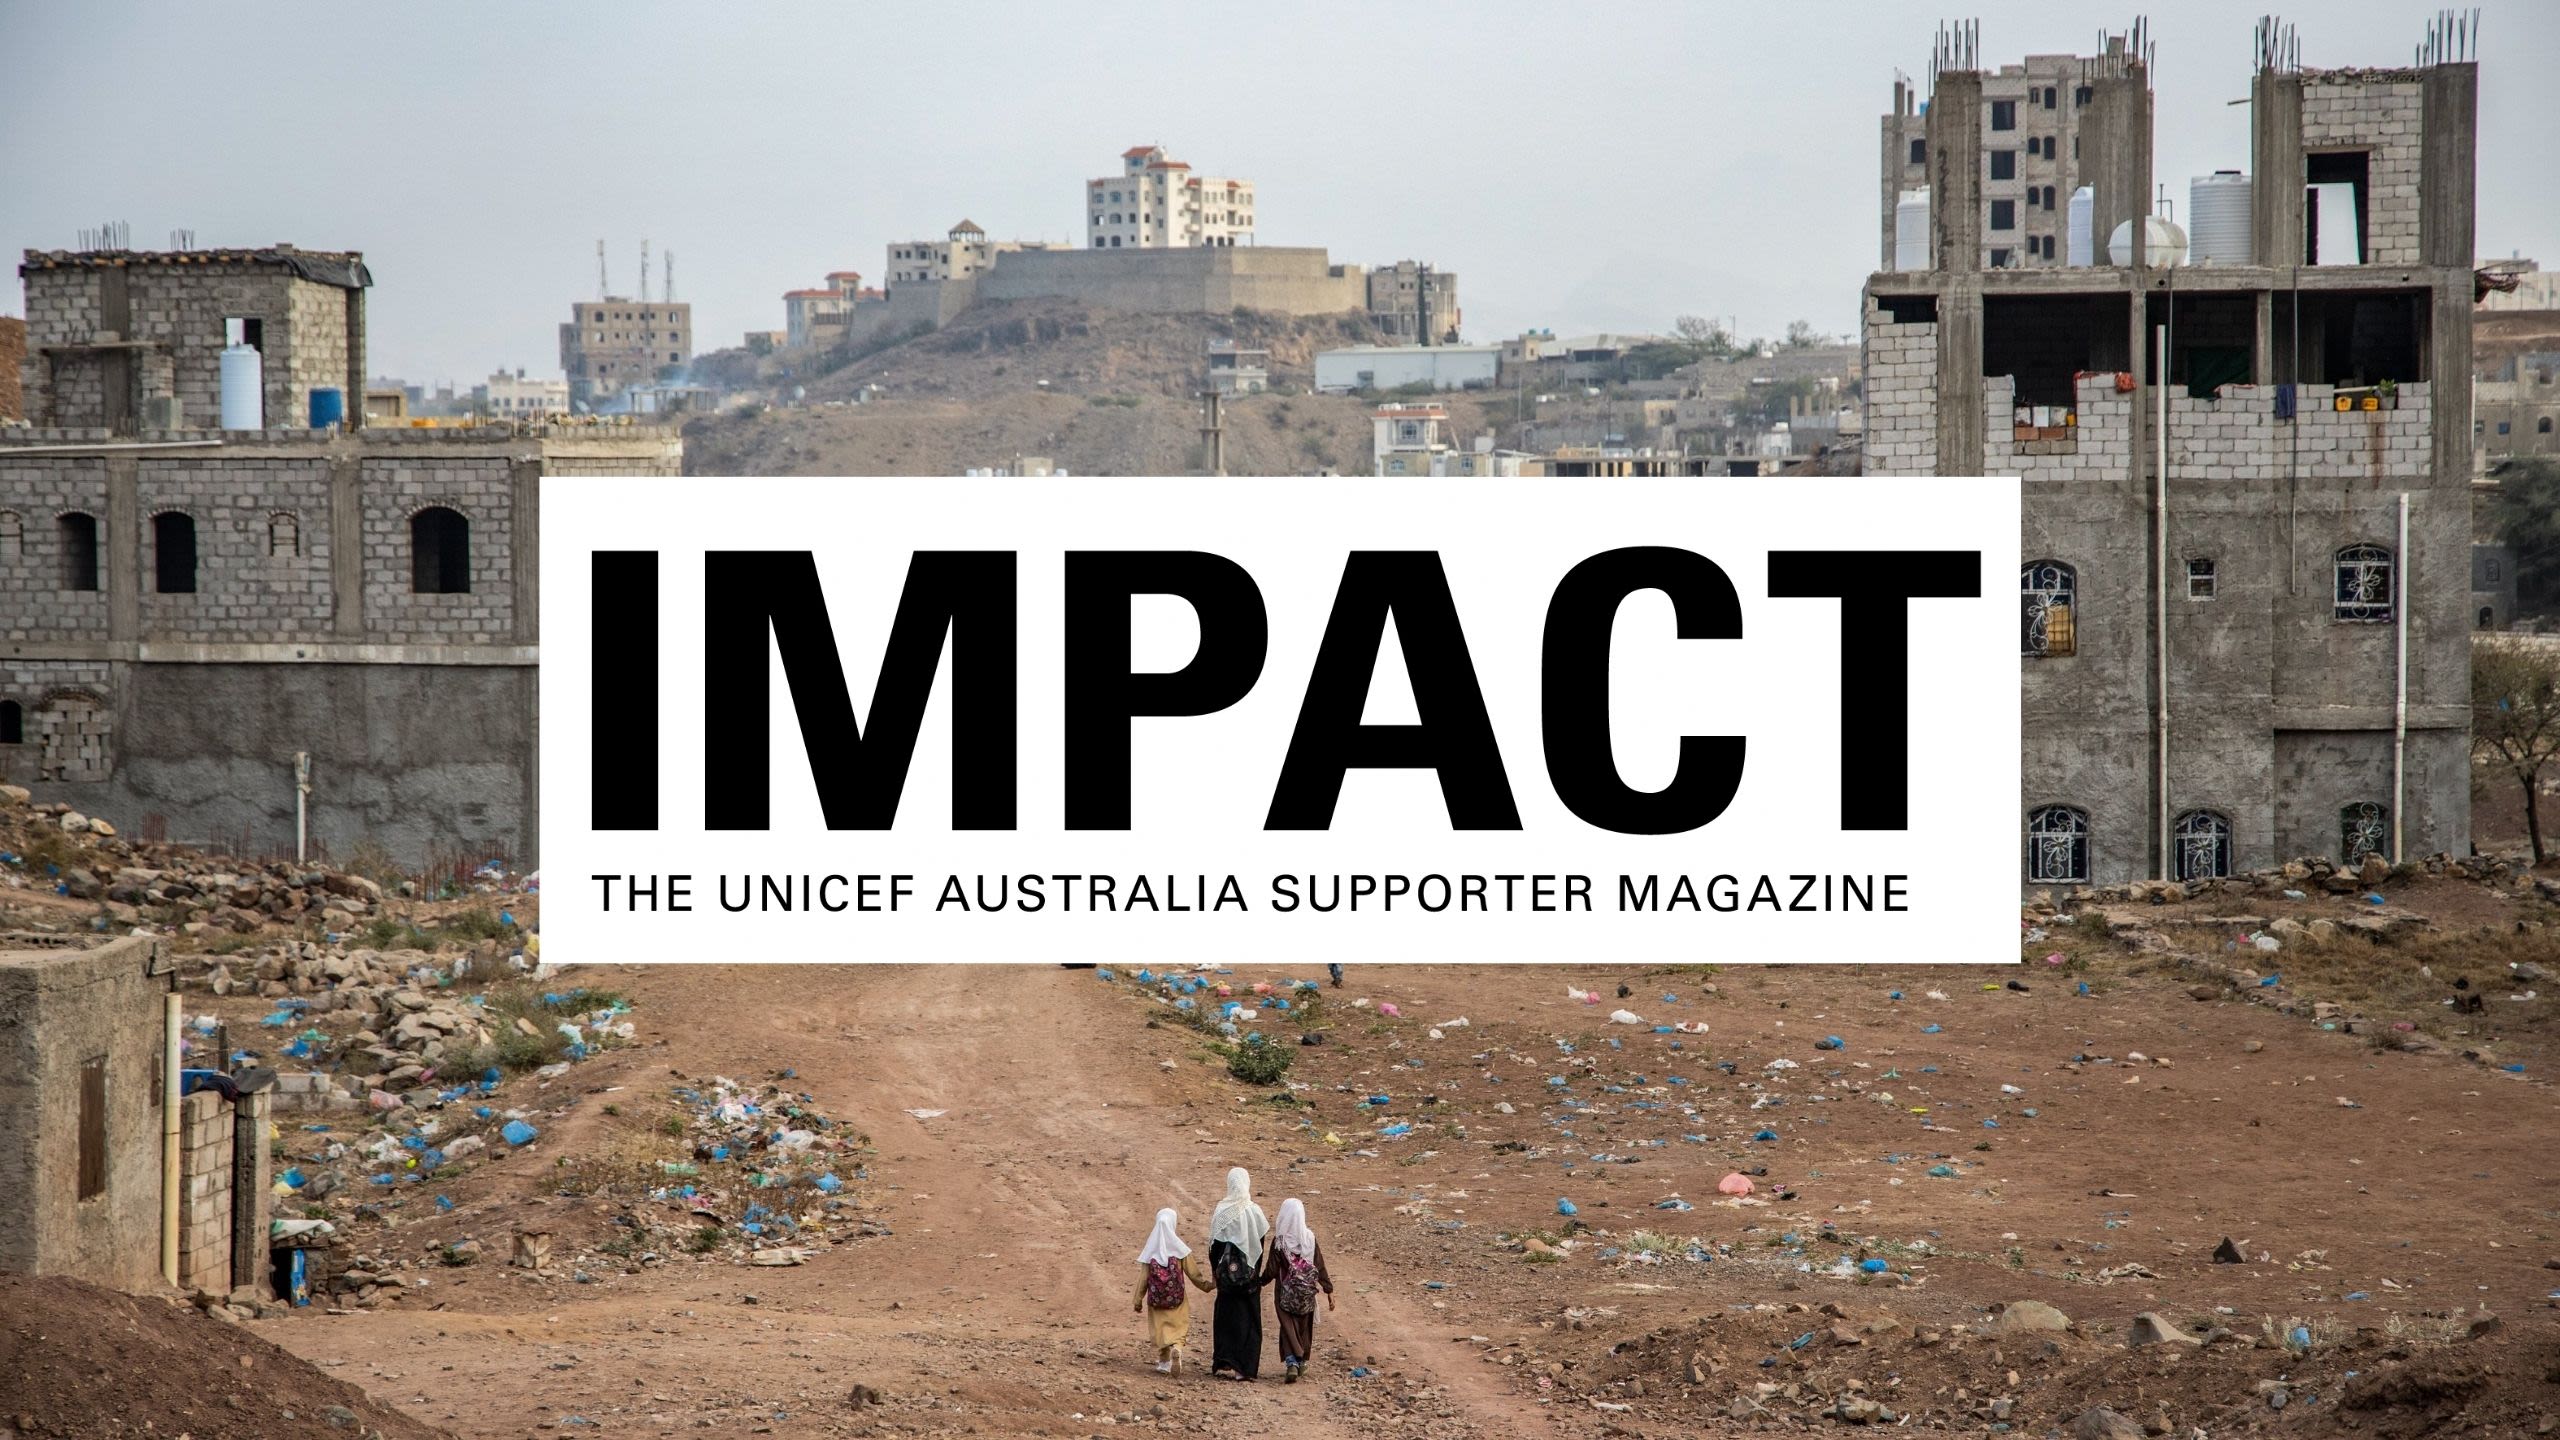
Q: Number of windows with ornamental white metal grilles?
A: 5